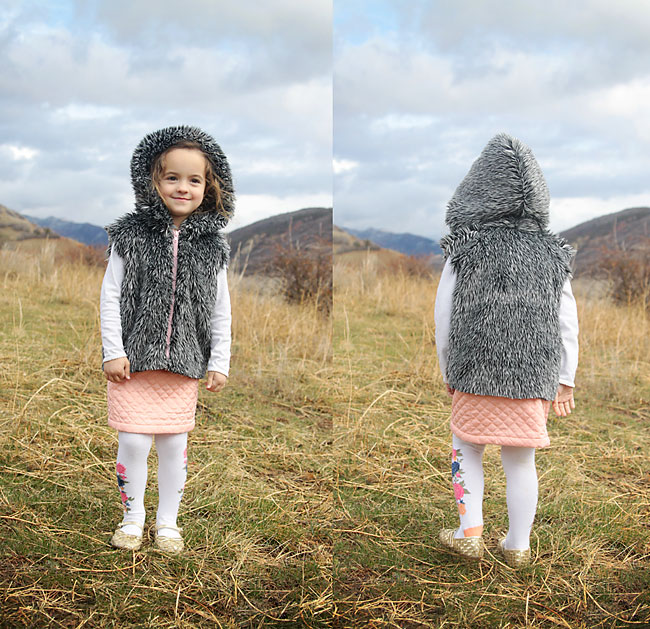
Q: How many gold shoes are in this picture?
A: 4